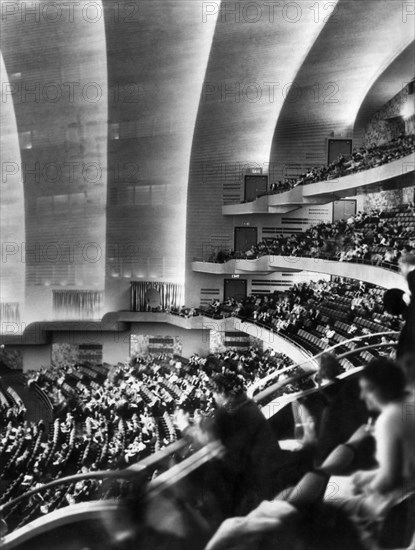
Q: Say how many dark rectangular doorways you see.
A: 5